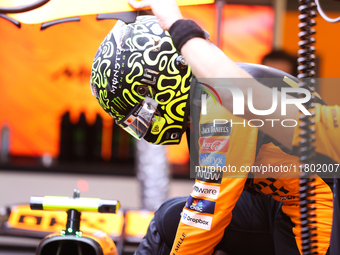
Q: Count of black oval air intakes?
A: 1